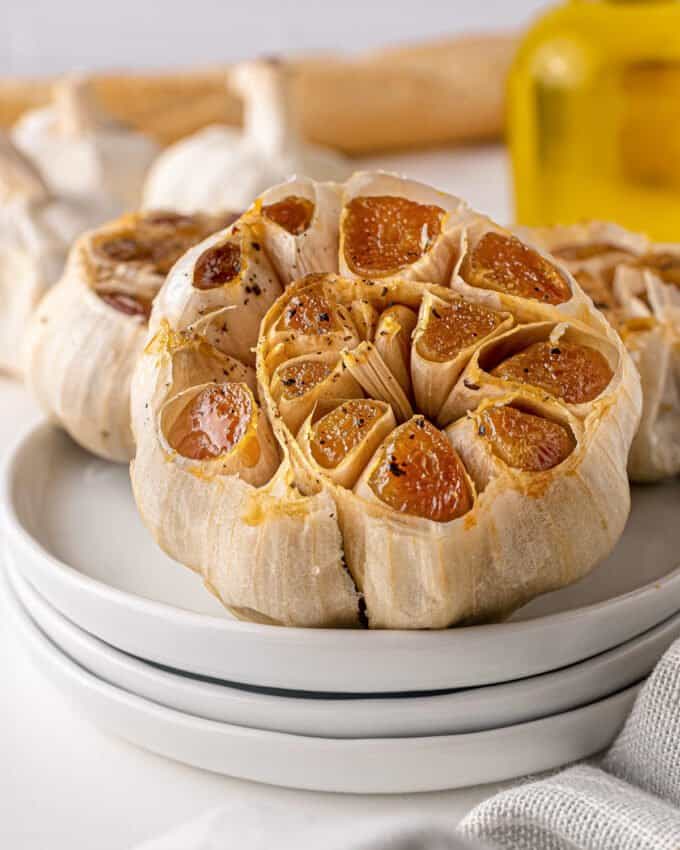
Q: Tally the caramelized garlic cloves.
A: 12